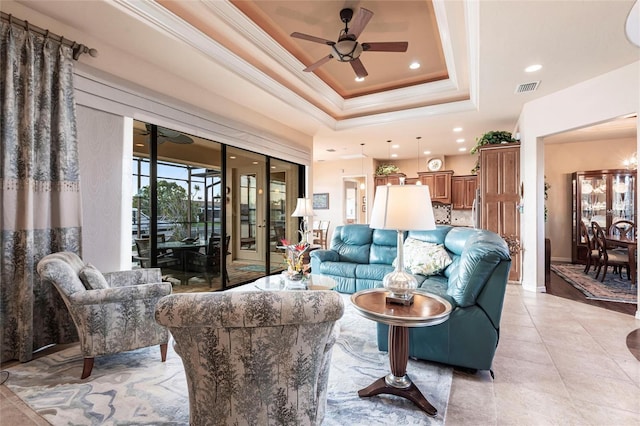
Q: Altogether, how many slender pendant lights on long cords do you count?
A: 3